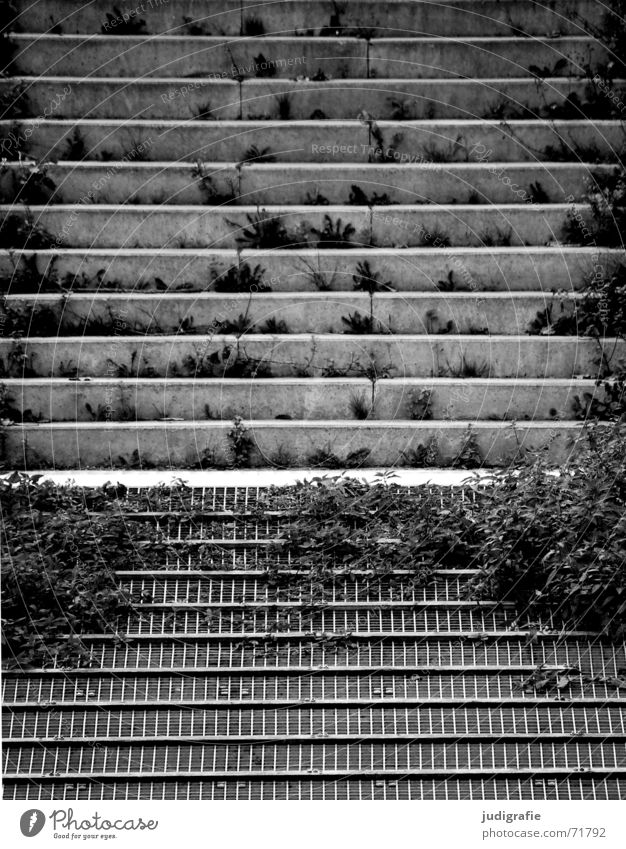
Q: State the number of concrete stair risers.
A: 11